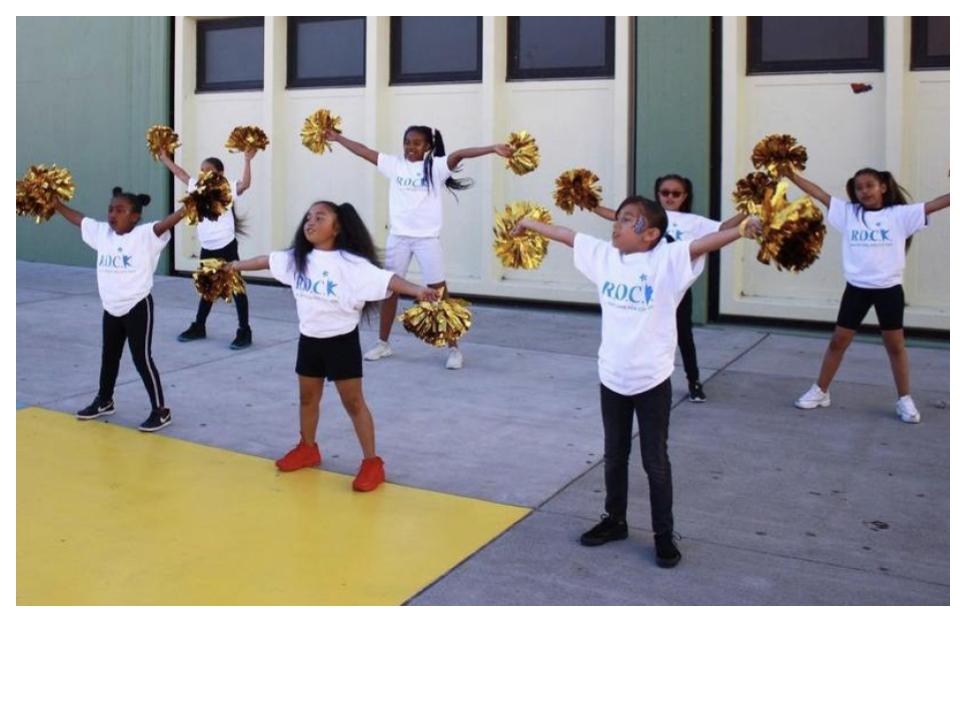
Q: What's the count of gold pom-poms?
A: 13